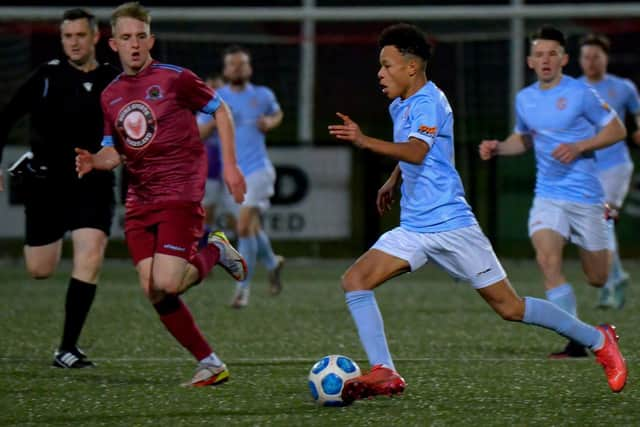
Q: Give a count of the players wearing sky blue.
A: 4